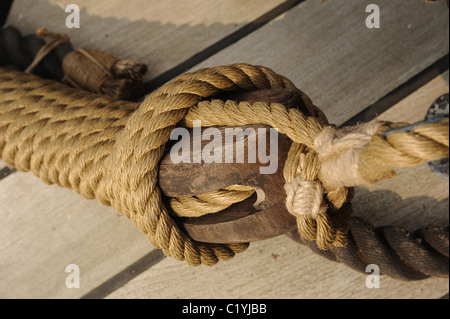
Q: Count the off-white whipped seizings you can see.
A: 2